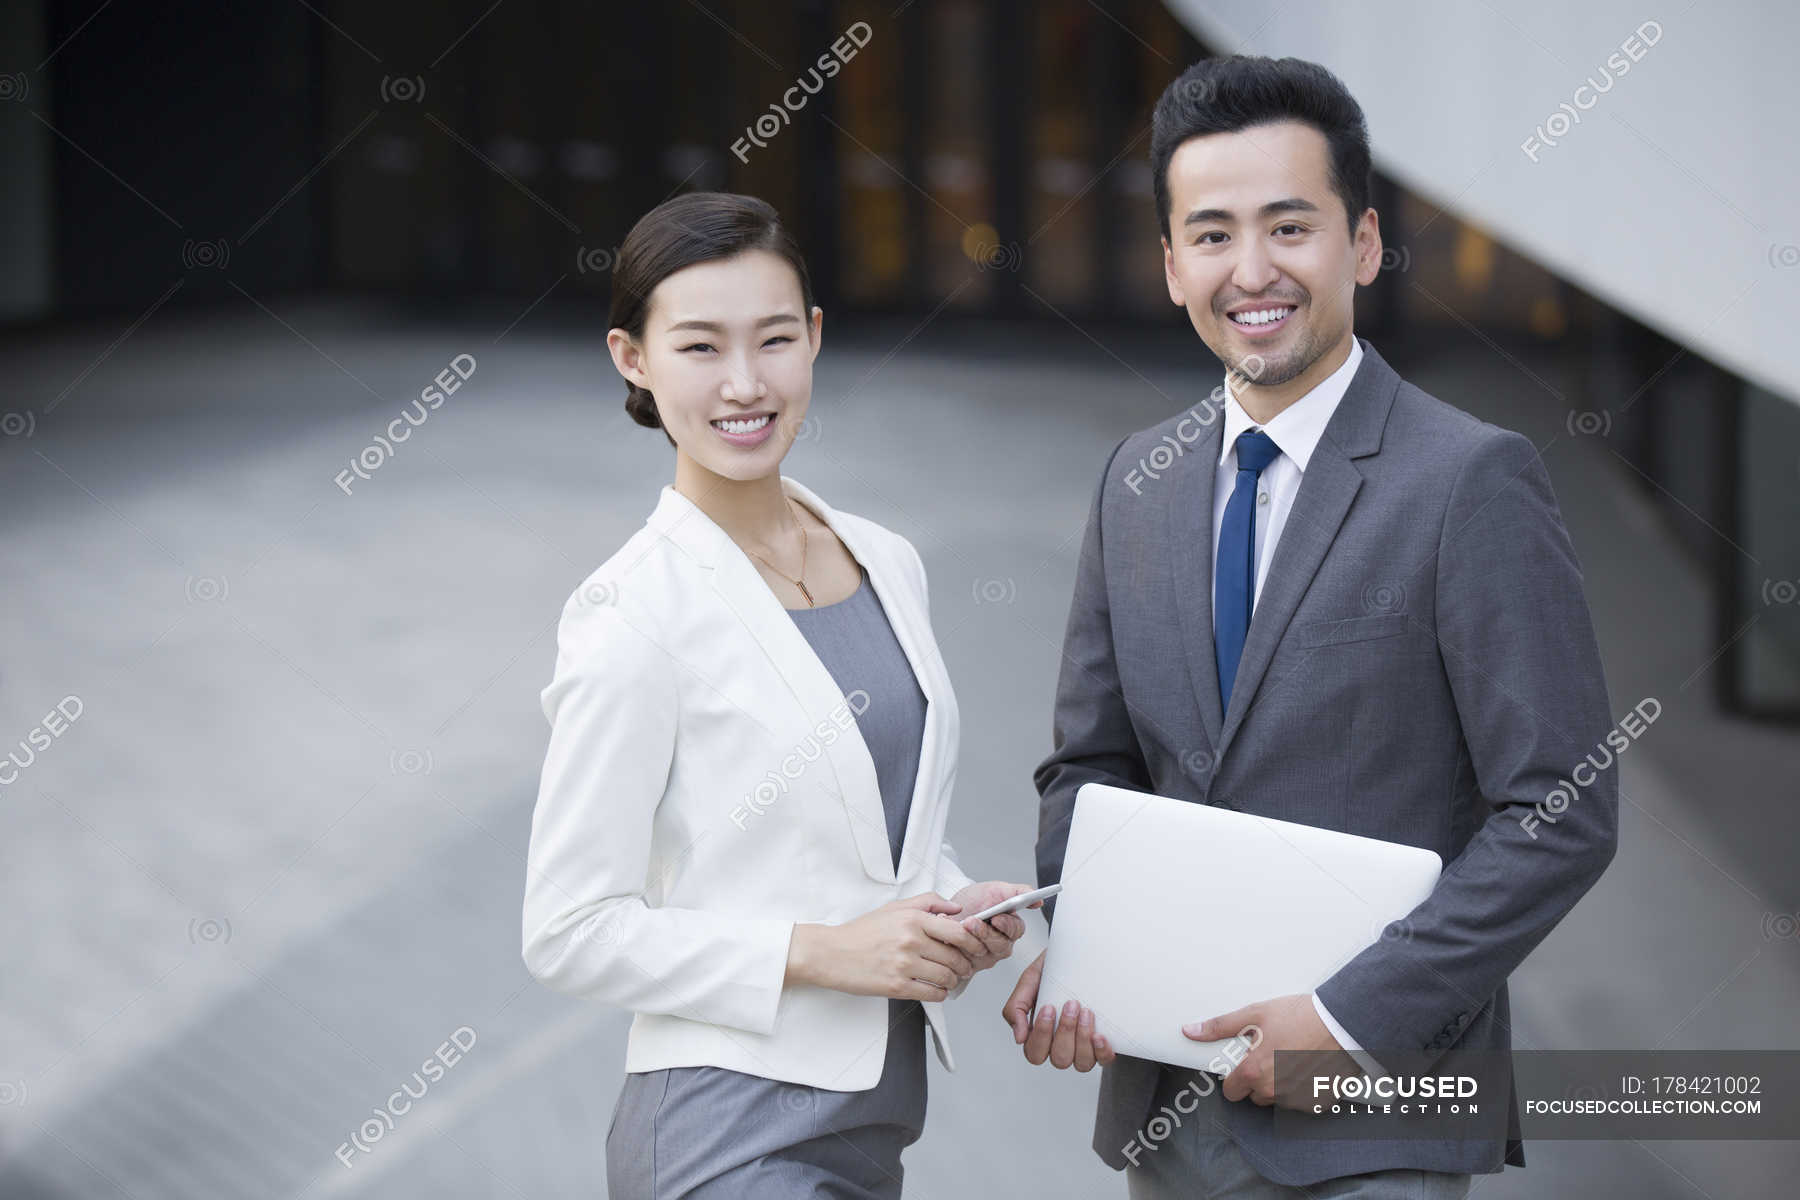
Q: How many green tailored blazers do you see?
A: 0